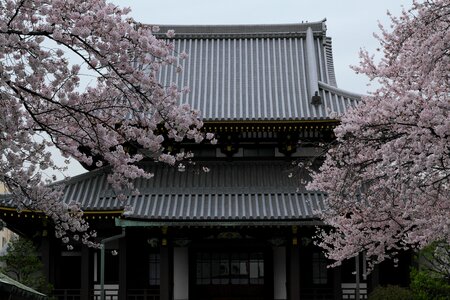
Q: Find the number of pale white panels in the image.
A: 2